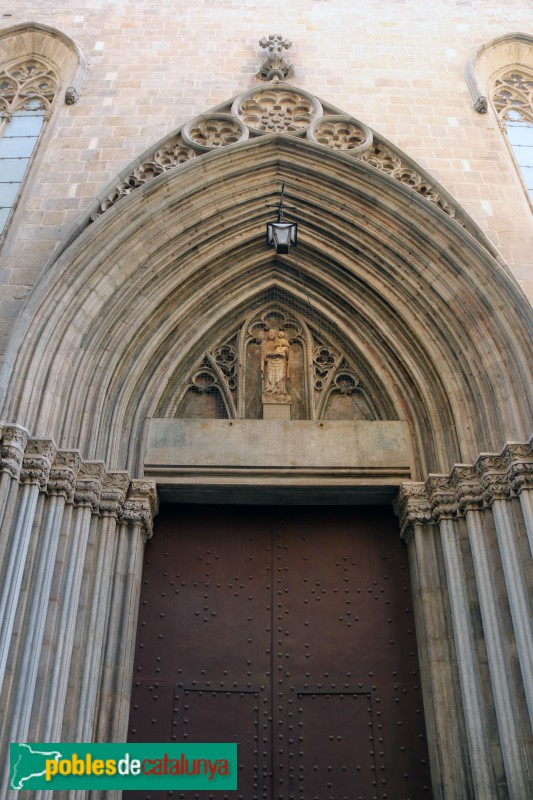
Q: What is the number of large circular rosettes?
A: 3